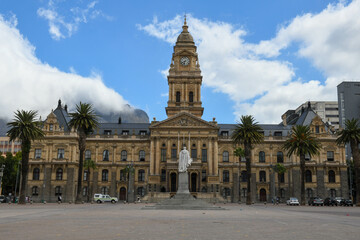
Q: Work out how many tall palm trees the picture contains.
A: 5